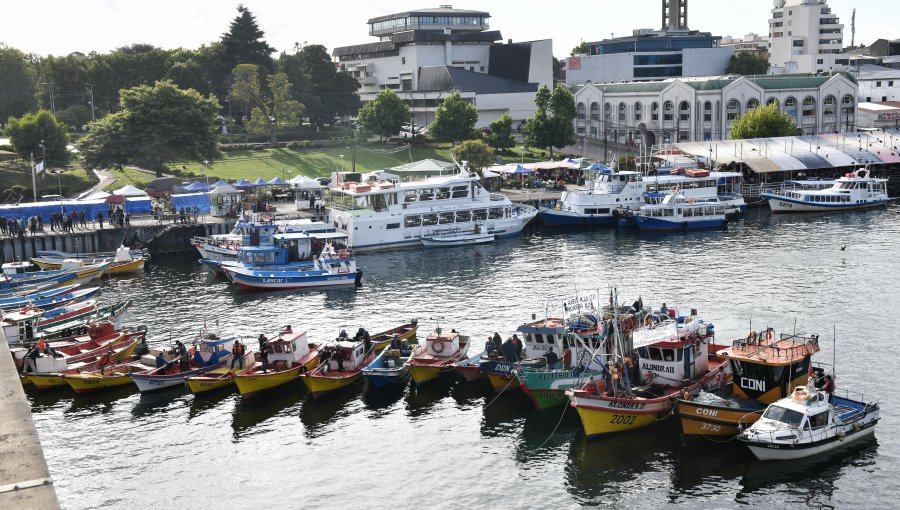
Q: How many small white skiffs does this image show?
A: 1